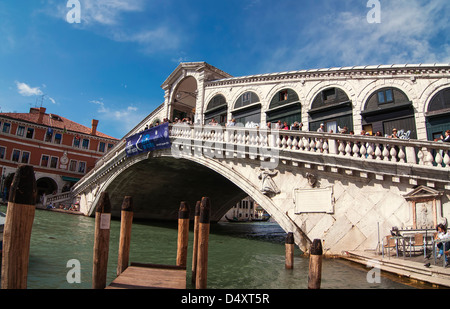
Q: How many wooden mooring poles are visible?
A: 8